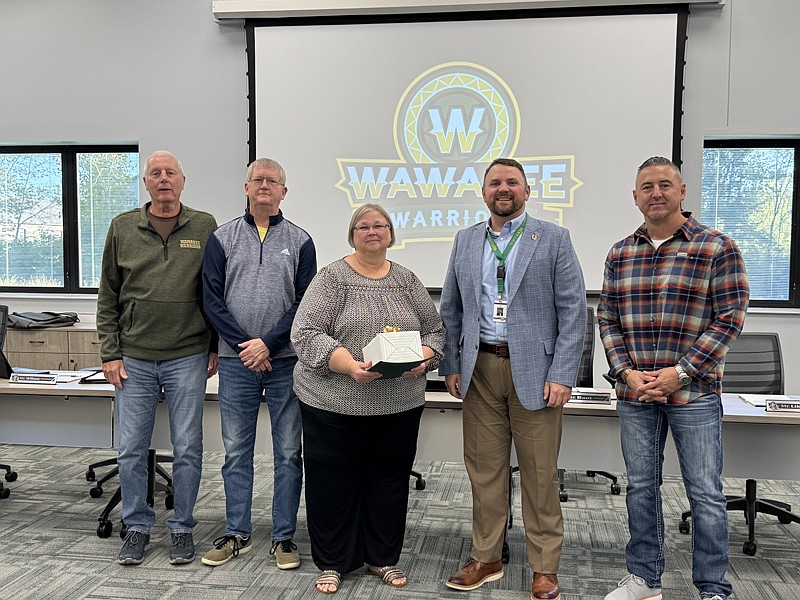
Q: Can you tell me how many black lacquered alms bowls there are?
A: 0